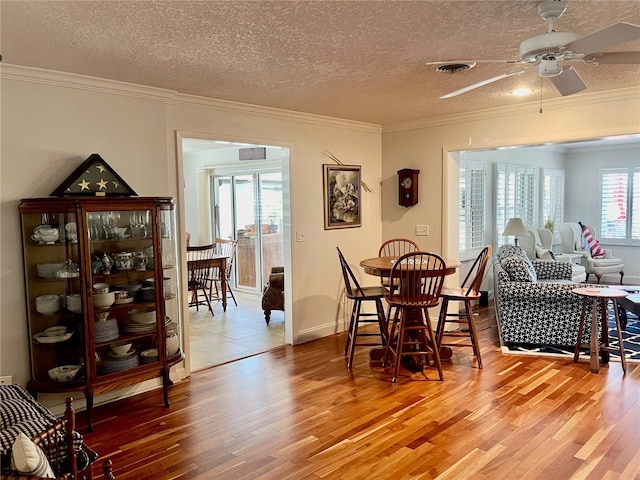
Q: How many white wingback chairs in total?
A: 2